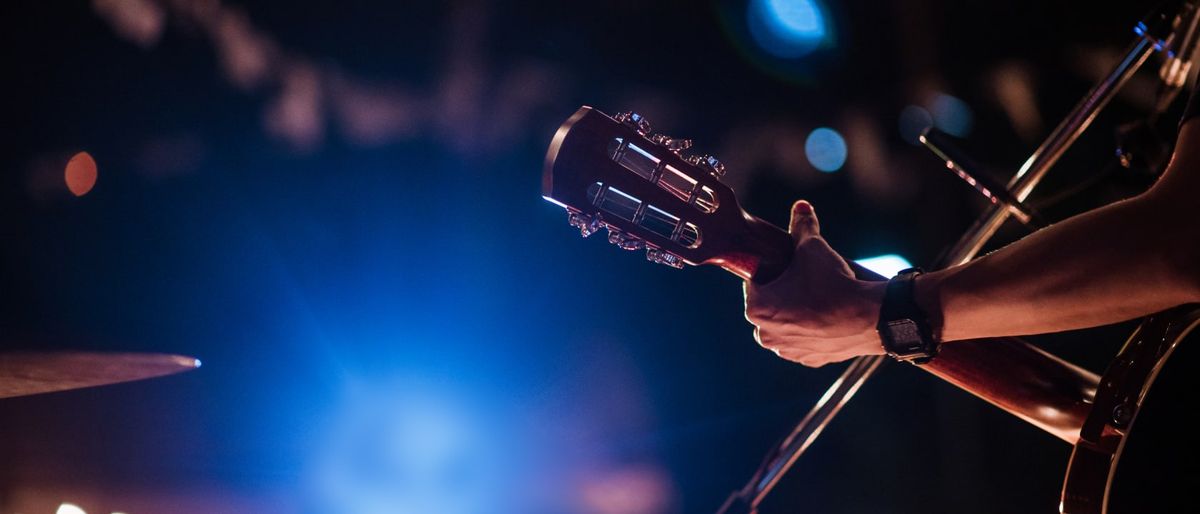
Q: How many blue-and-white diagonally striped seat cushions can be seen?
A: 0